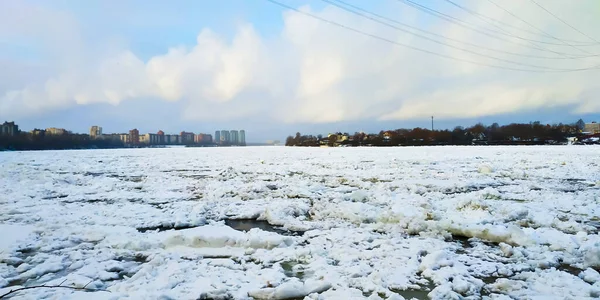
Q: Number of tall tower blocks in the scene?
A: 4